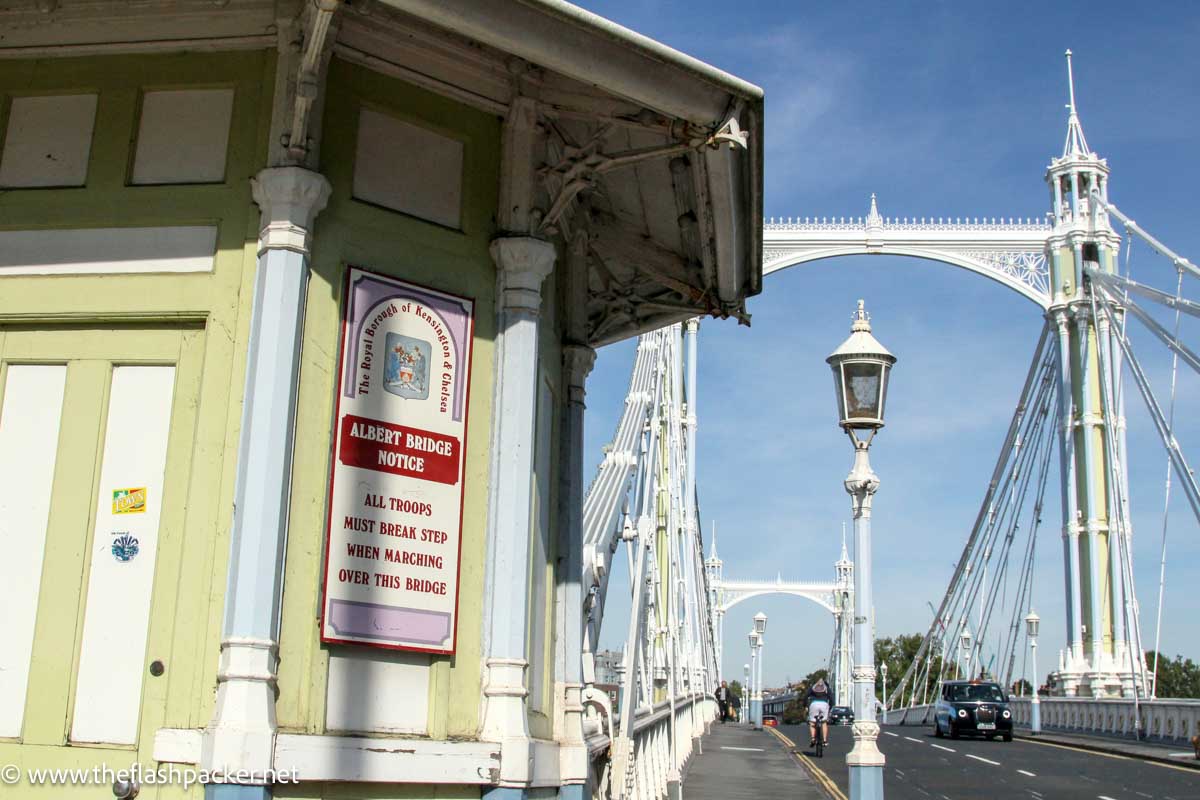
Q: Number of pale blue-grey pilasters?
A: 3